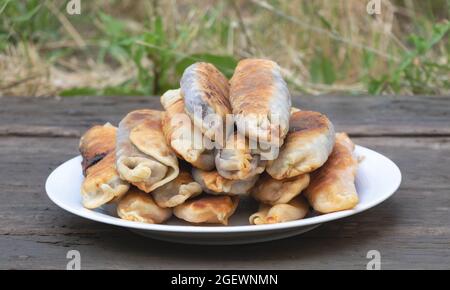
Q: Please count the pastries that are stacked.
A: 14